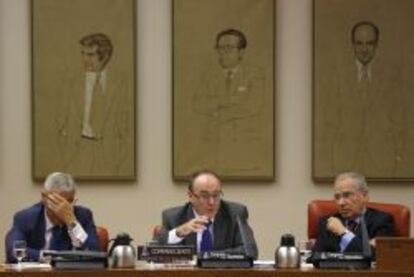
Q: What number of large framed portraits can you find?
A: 3